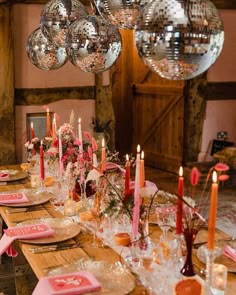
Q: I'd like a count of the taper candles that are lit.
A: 12